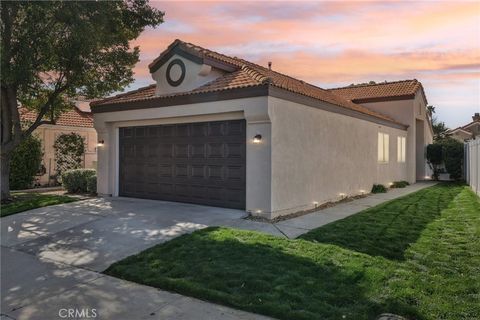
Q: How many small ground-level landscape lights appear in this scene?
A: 6